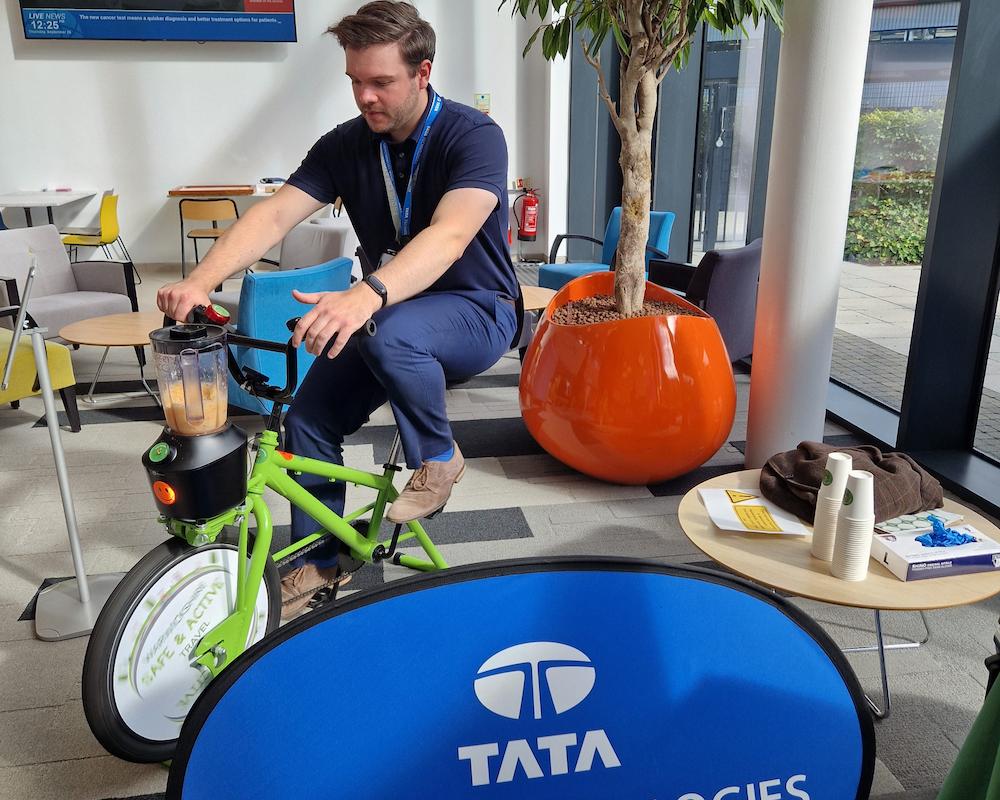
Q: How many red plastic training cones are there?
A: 0